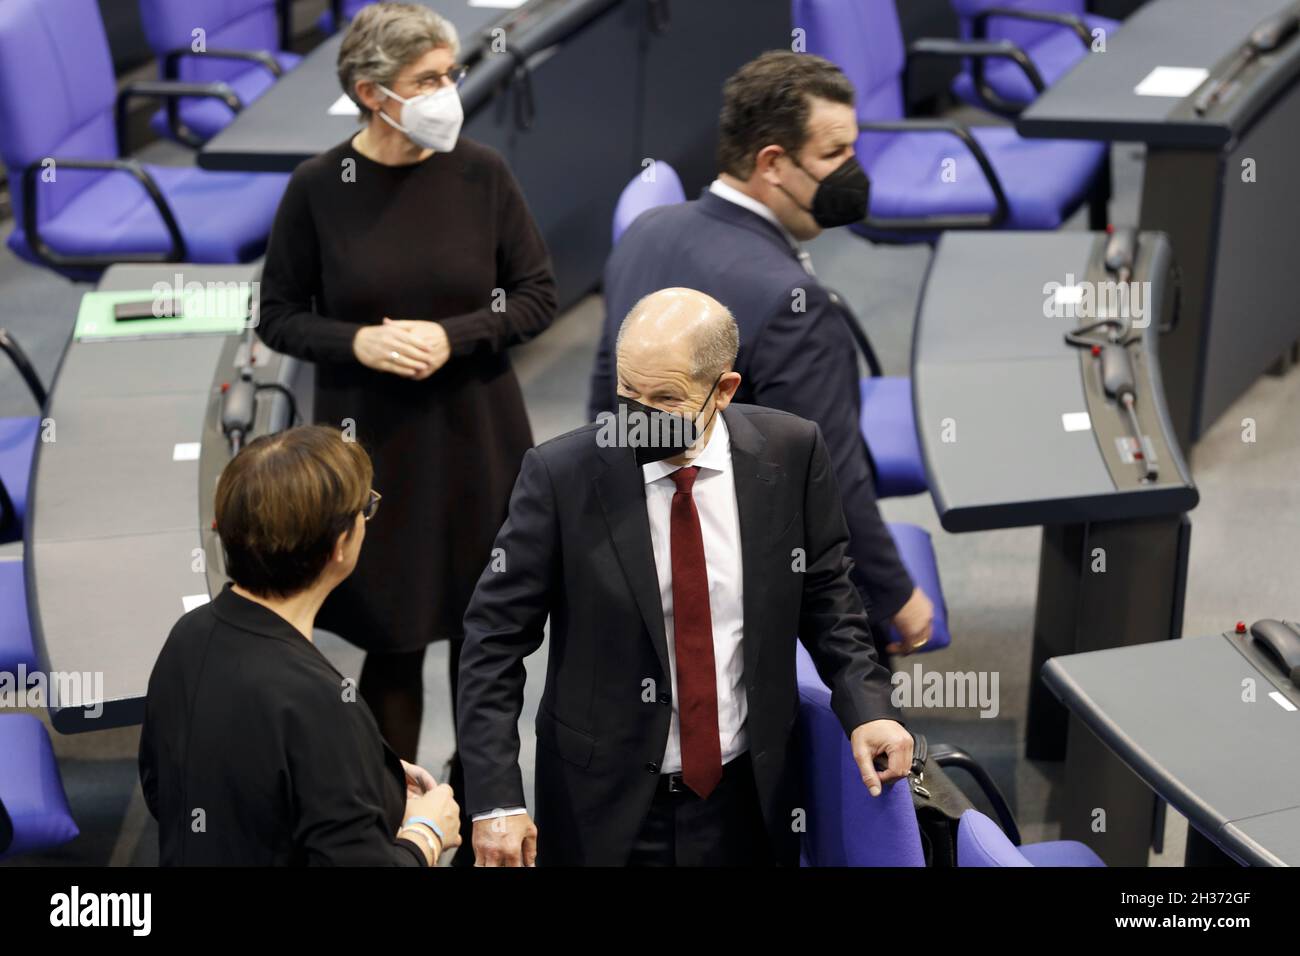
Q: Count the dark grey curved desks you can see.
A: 5